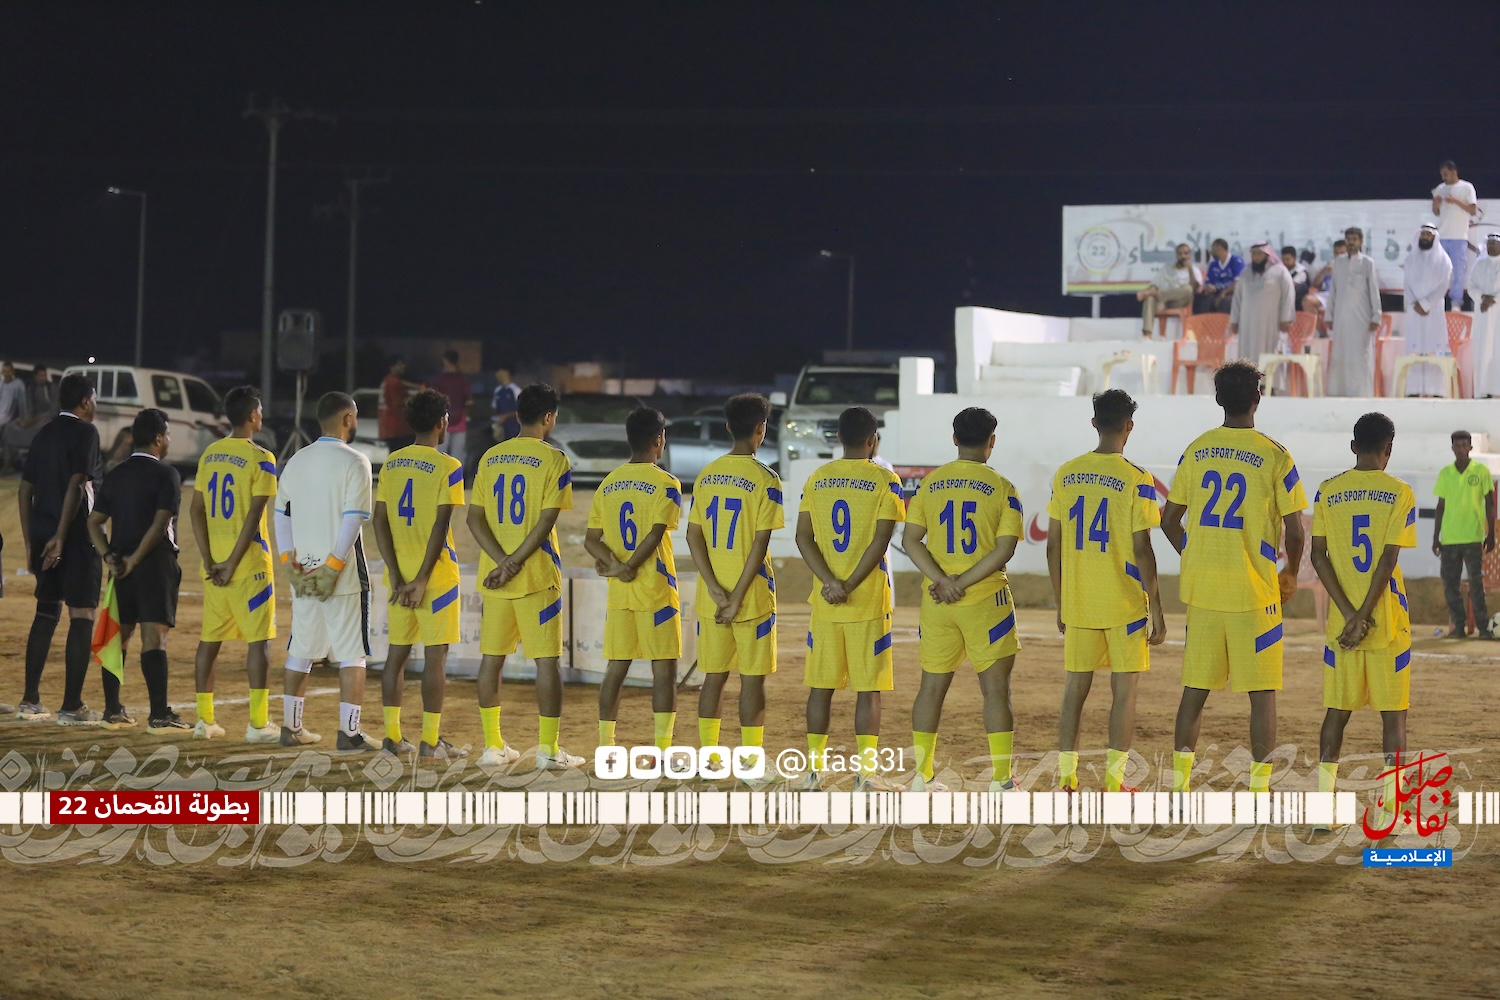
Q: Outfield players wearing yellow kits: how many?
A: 10